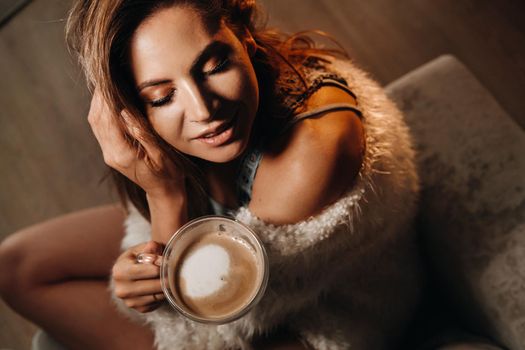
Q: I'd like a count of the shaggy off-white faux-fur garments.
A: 1